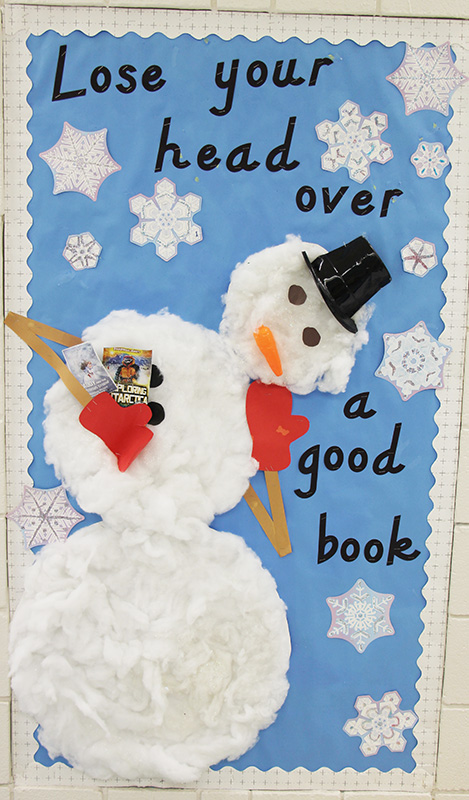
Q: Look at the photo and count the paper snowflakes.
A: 11